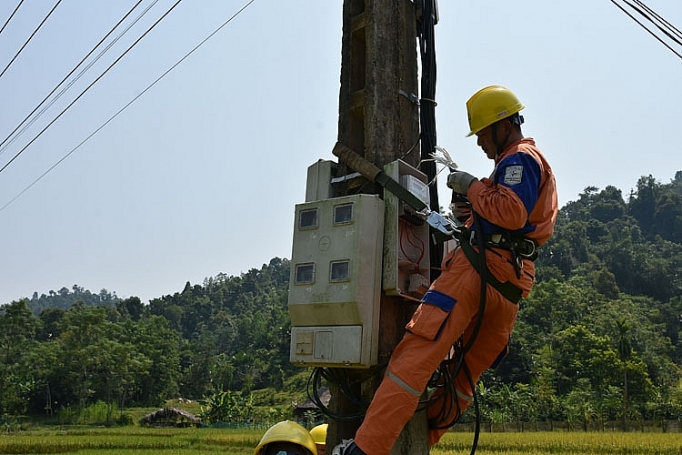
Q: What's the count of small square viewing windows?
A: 4